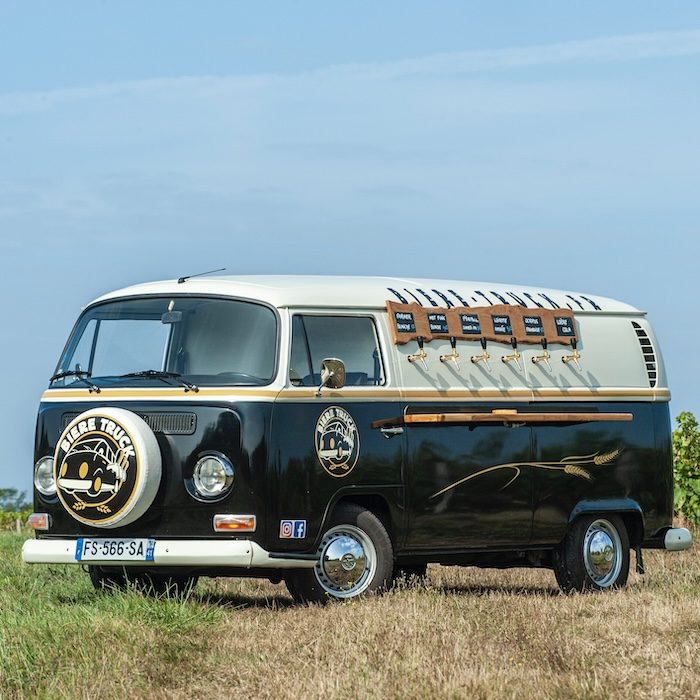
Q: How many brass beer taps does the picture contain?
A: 6